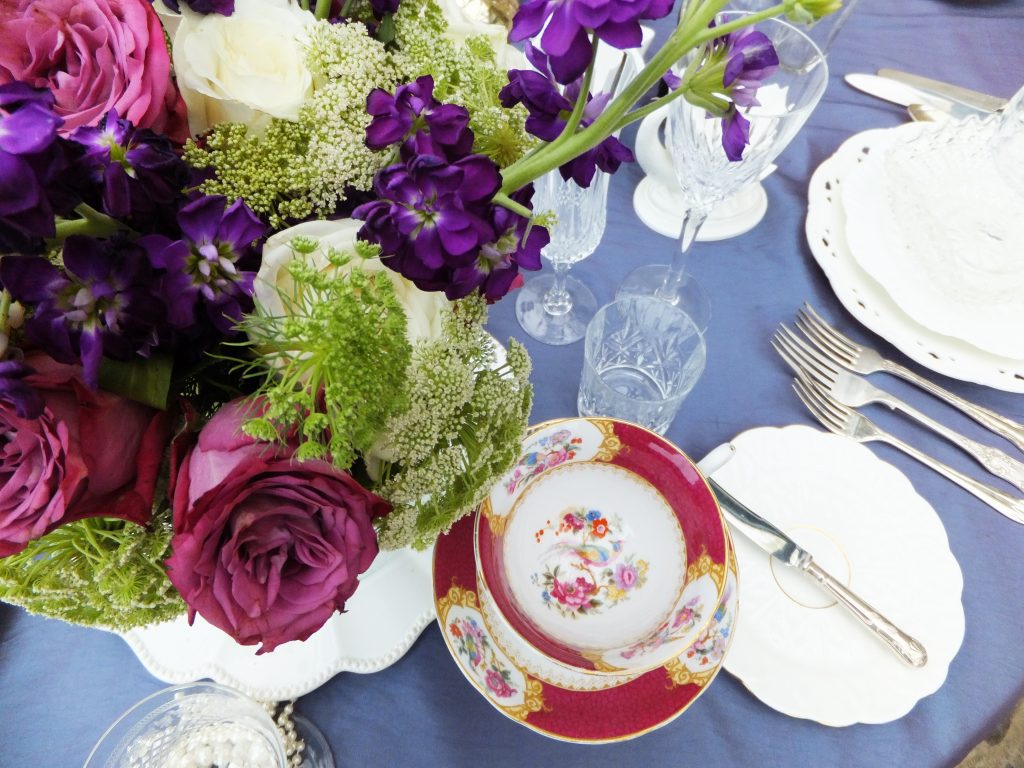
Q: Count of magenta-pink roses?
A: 3